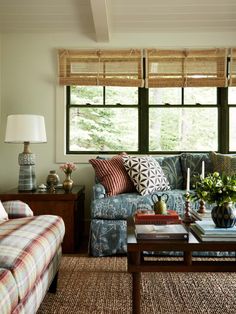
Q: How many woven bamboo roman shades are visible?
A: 3